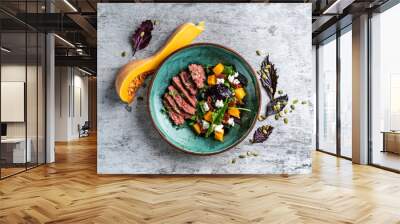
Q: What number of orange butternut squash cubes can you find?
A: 7